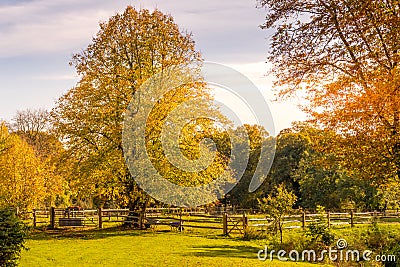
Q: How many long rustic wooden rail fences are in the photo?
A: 1